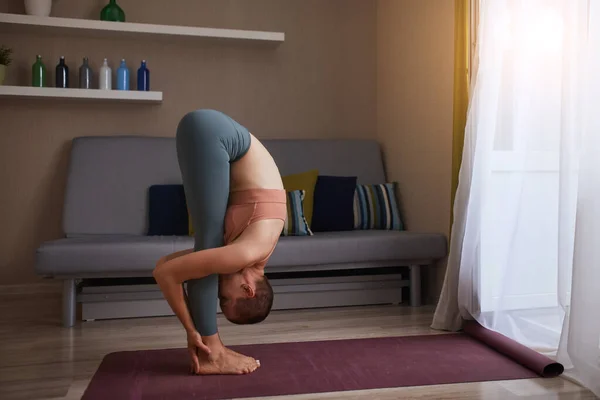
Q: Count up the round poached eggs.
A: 0